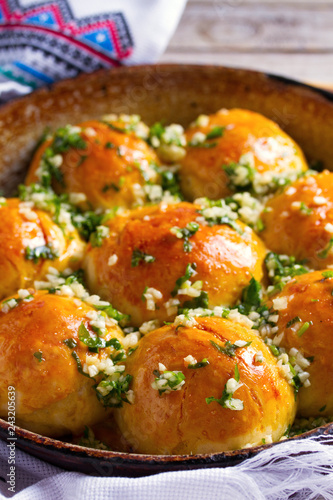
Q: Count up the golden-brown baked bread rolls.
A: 8